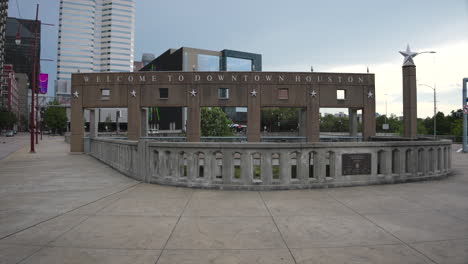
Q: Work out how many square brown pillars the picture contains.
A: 7